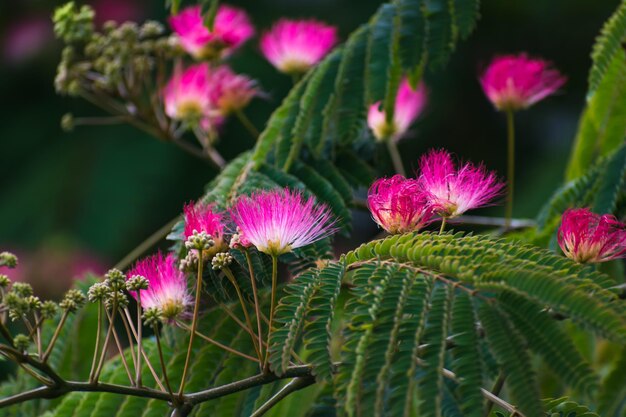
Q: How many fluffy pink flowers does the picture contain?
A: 12